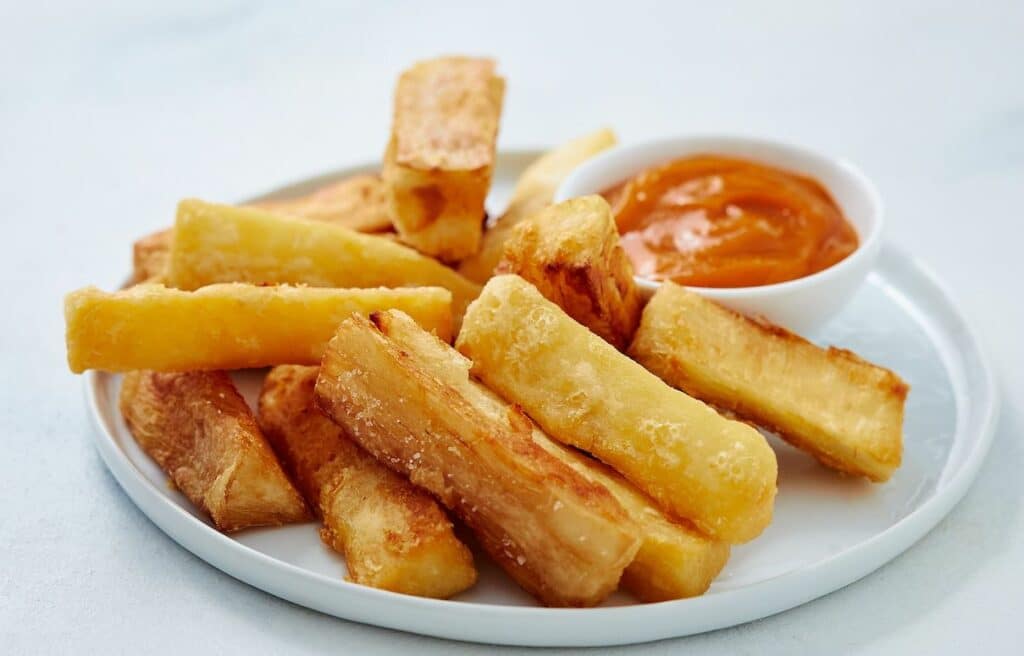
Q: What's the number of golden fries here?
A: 12